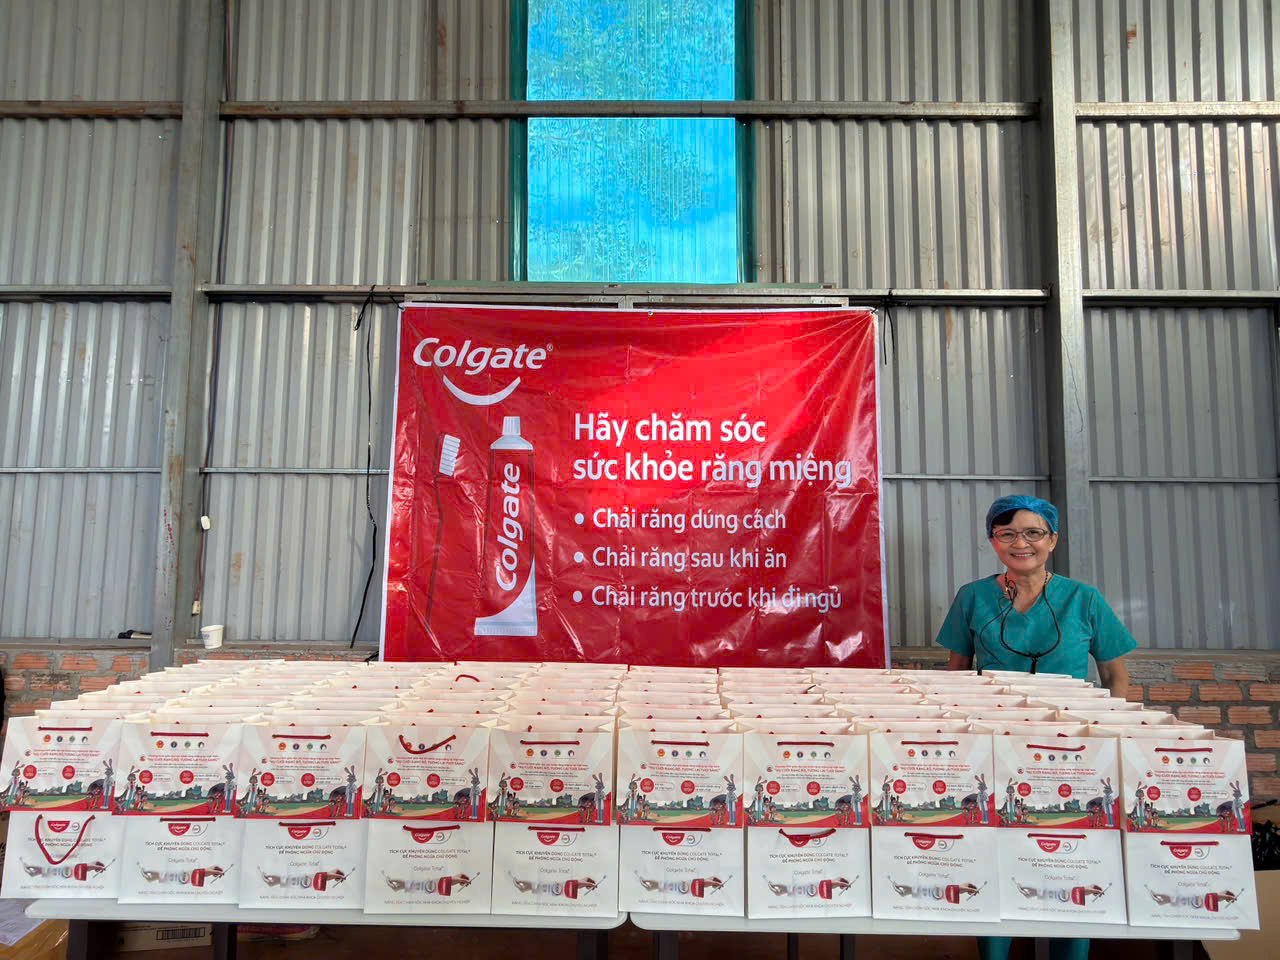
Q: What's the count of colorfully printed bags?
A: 10